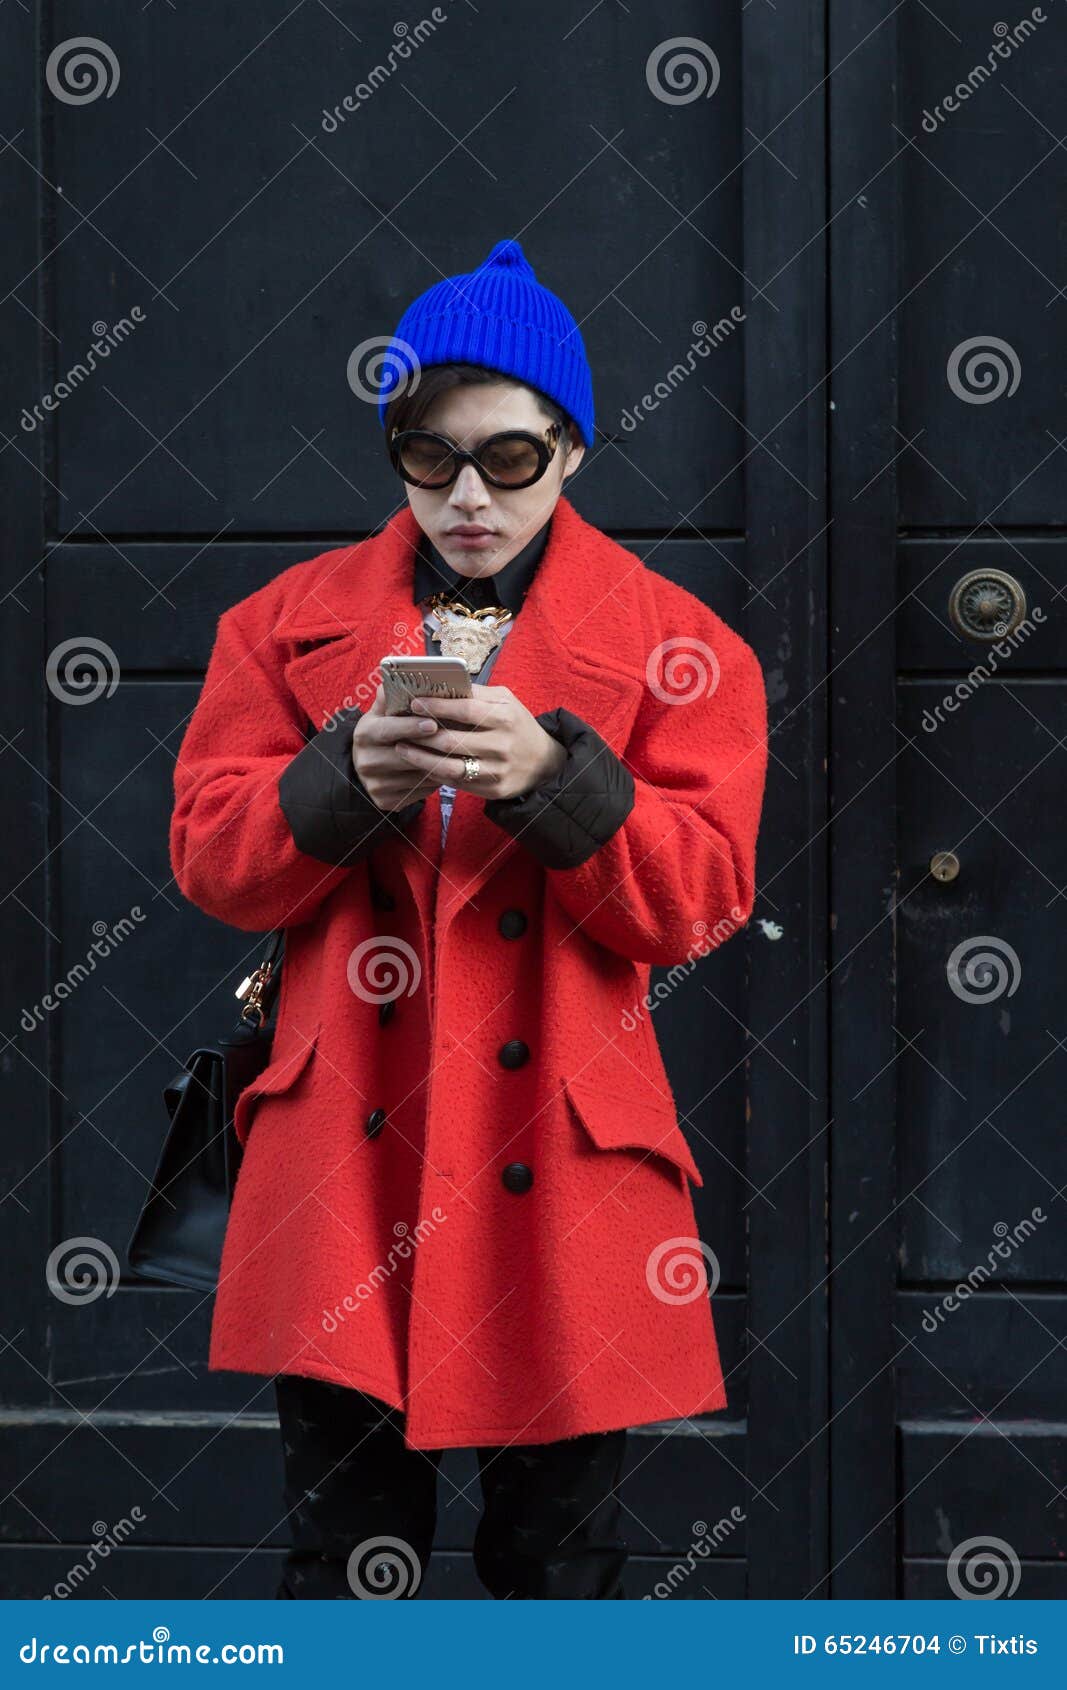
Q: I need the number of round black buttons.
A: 6